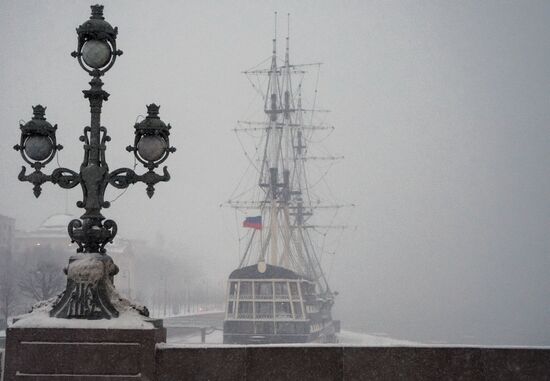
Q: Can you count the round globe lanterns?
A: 3